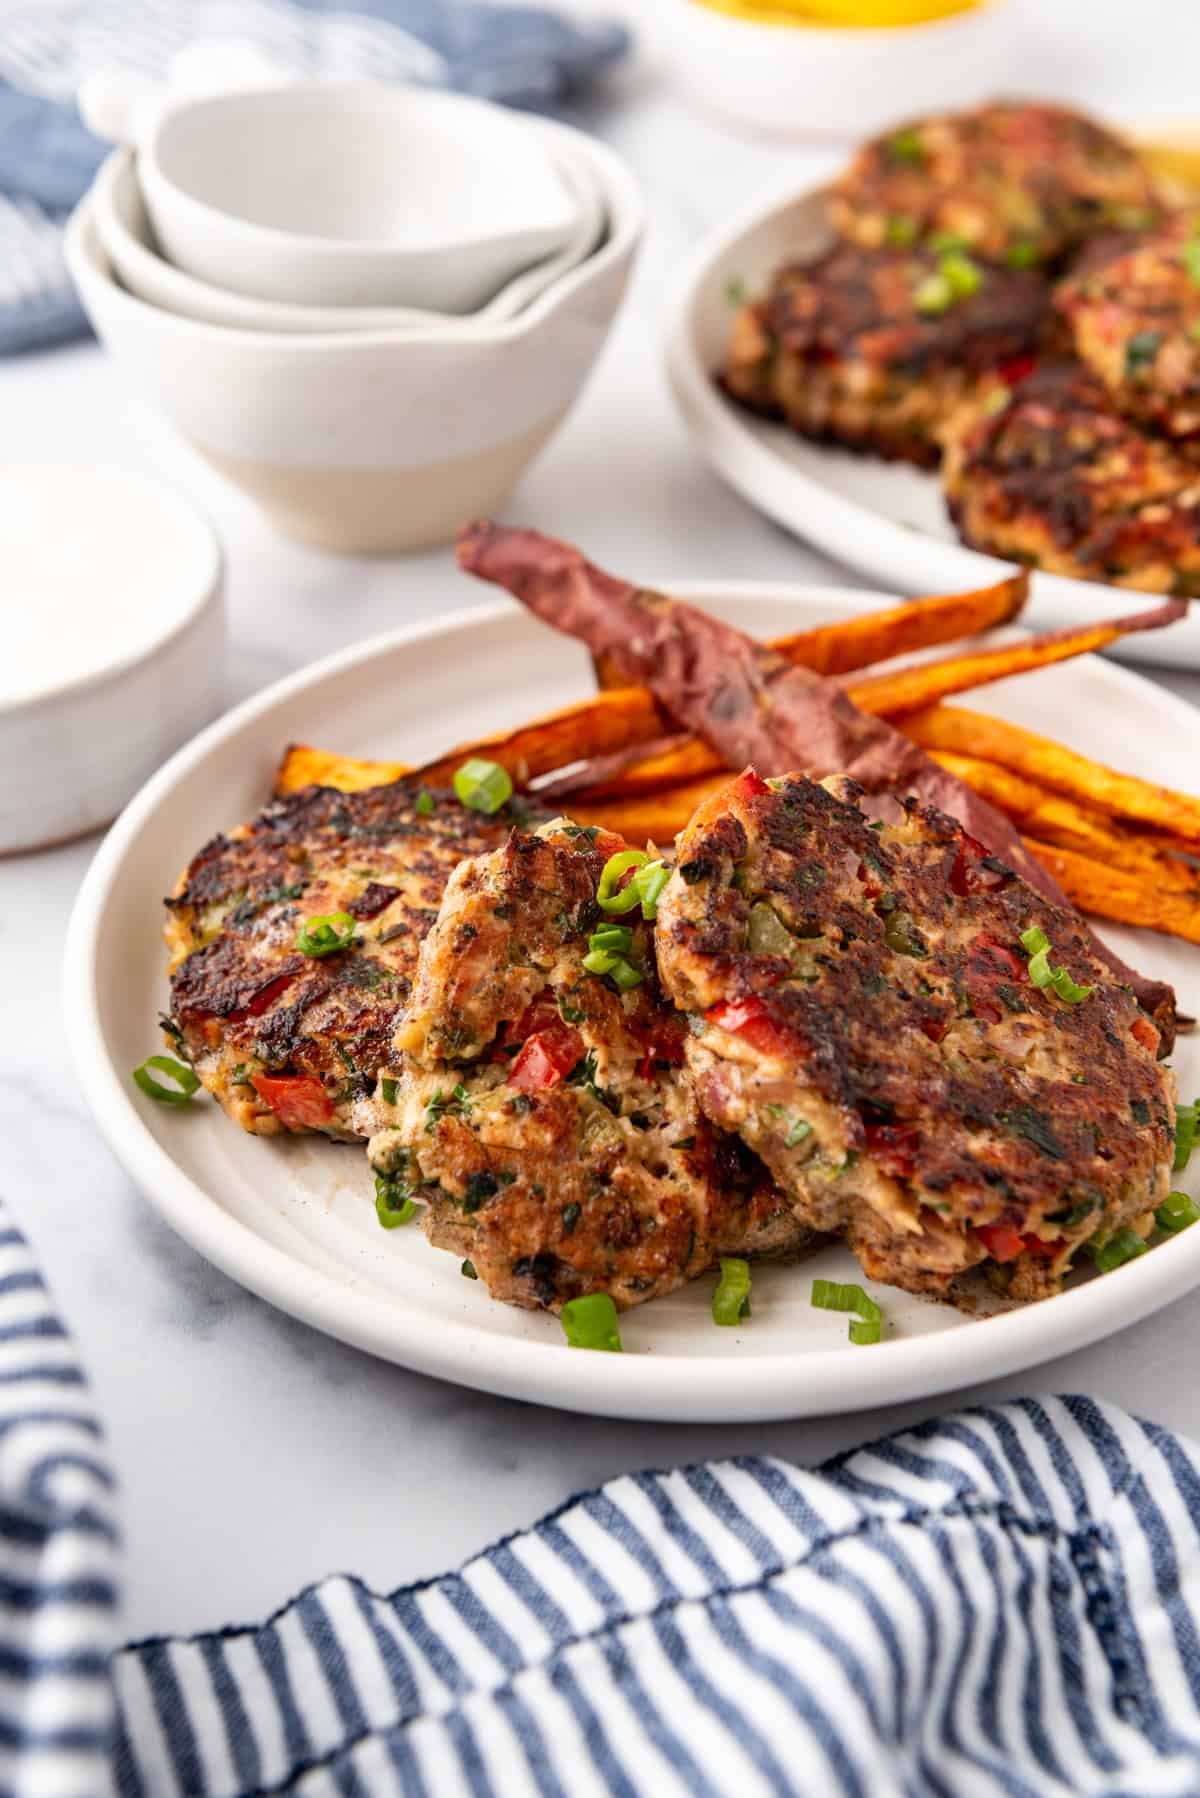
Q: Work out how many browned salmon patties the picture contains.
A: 7